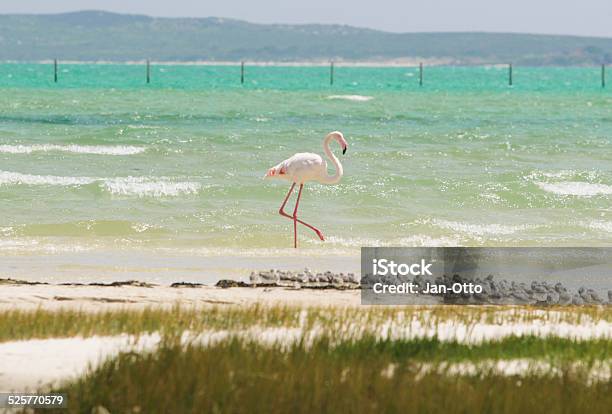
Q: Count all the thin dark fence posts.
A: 7